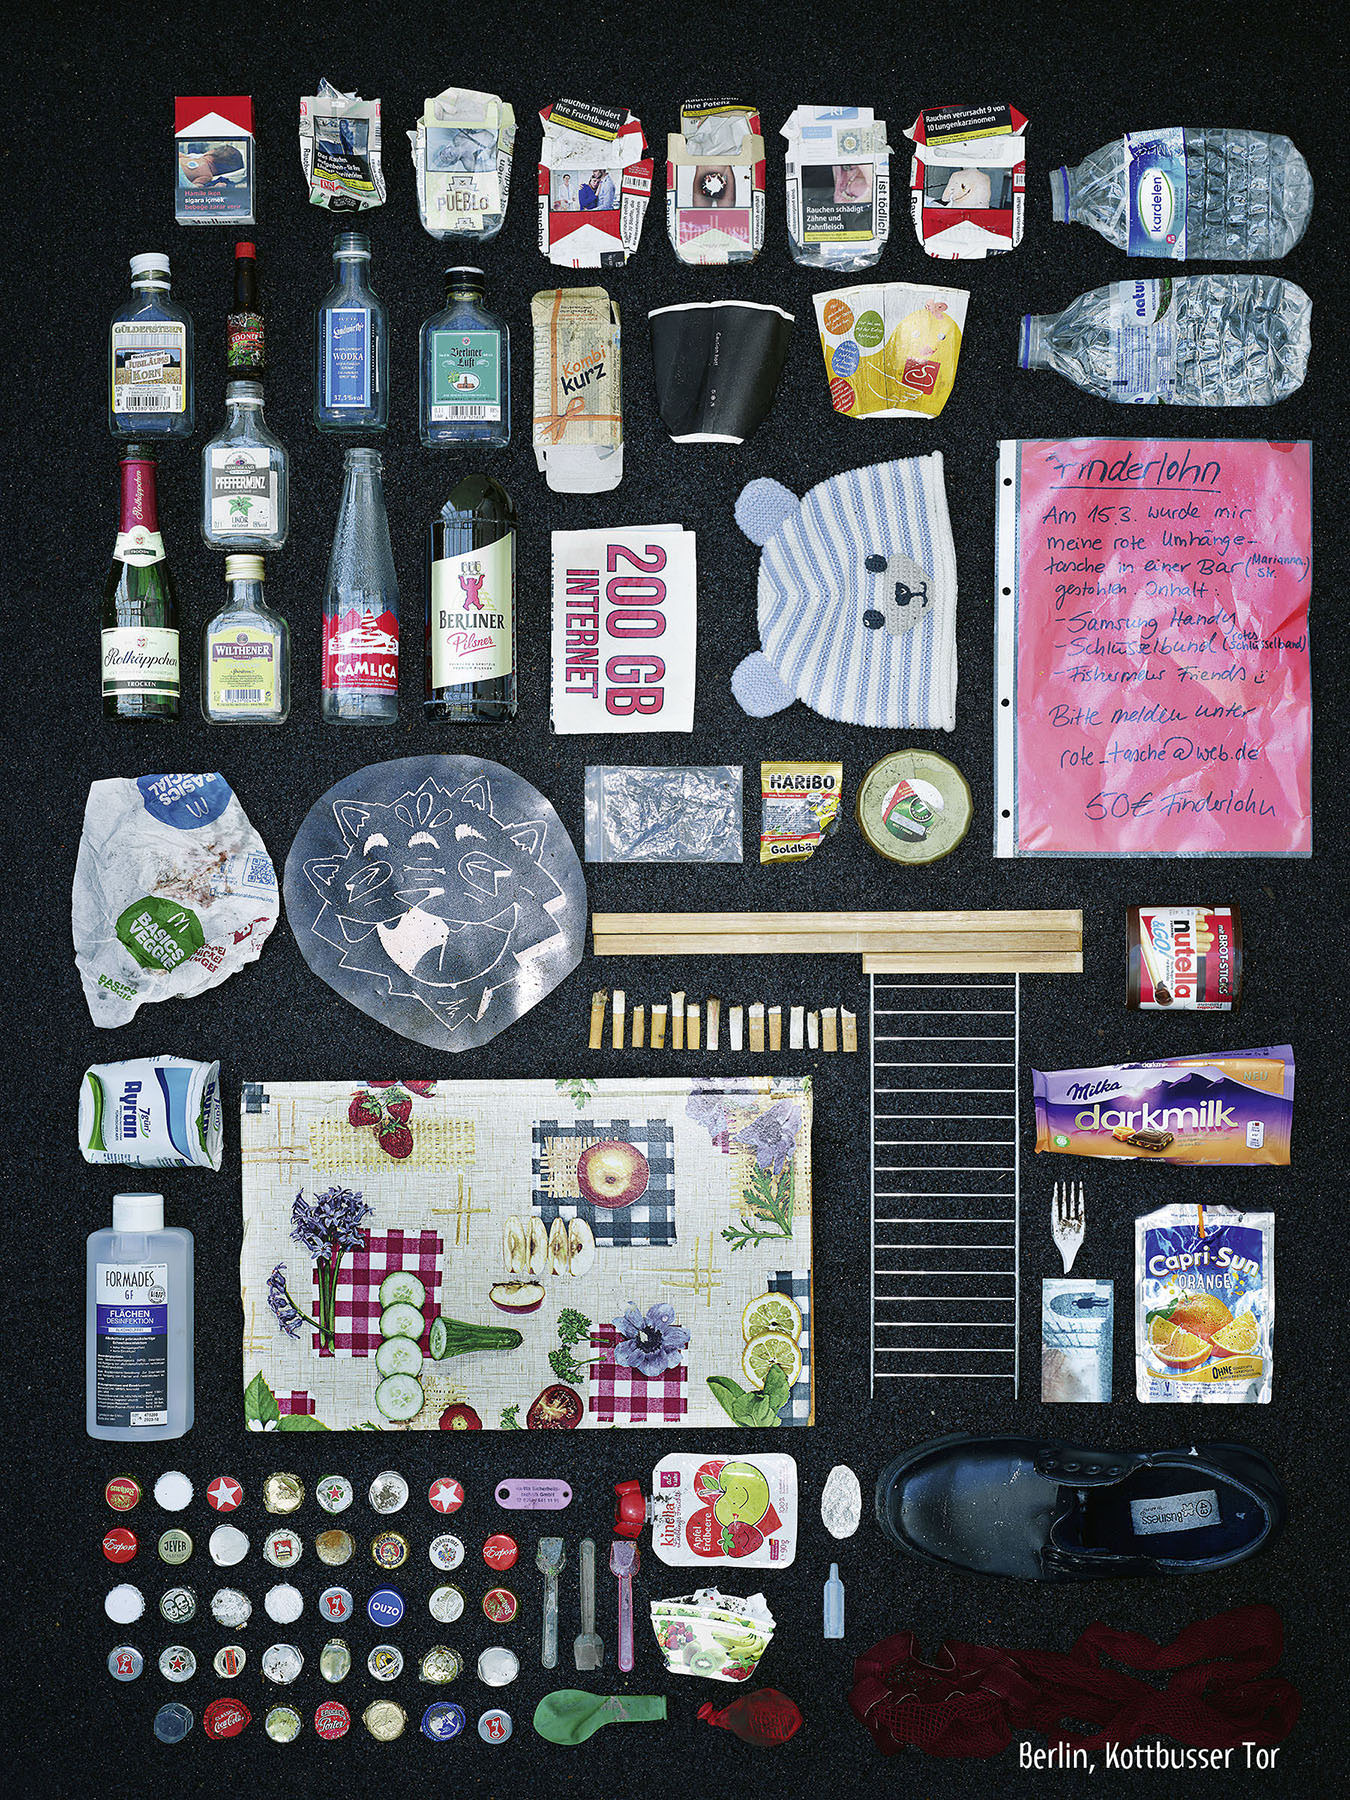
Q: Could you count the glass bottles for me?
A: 9